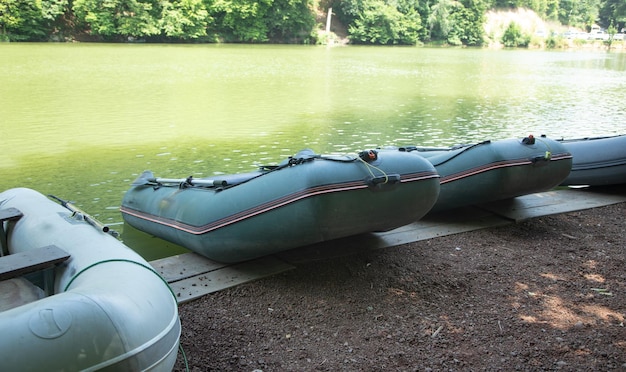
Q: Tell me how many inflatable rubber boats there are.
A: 4